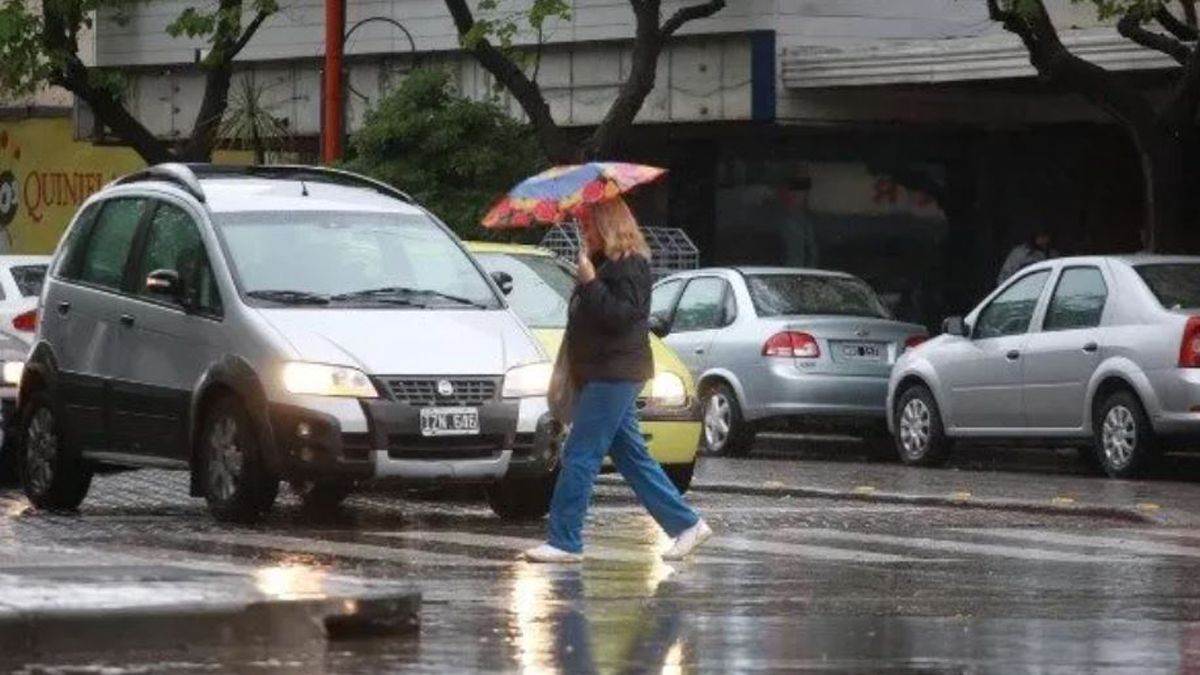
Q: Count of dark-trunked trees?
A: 3